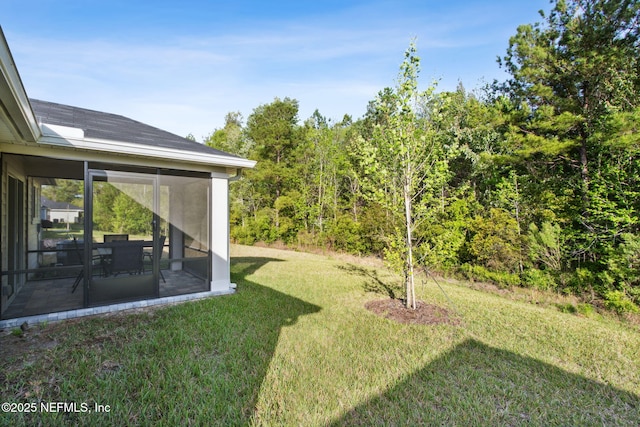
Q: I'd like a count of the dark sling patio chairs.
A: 4